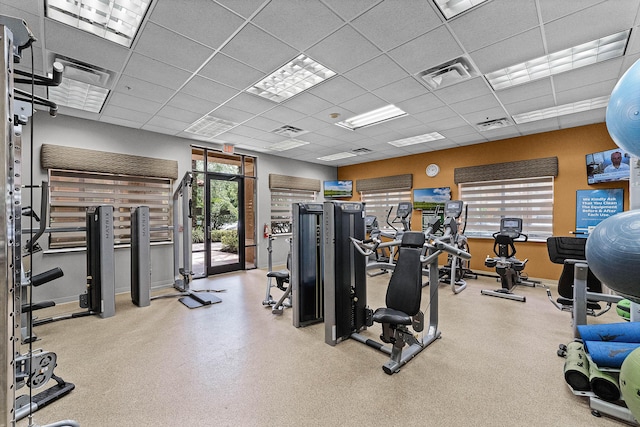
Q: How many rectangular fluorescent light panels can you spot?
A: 11